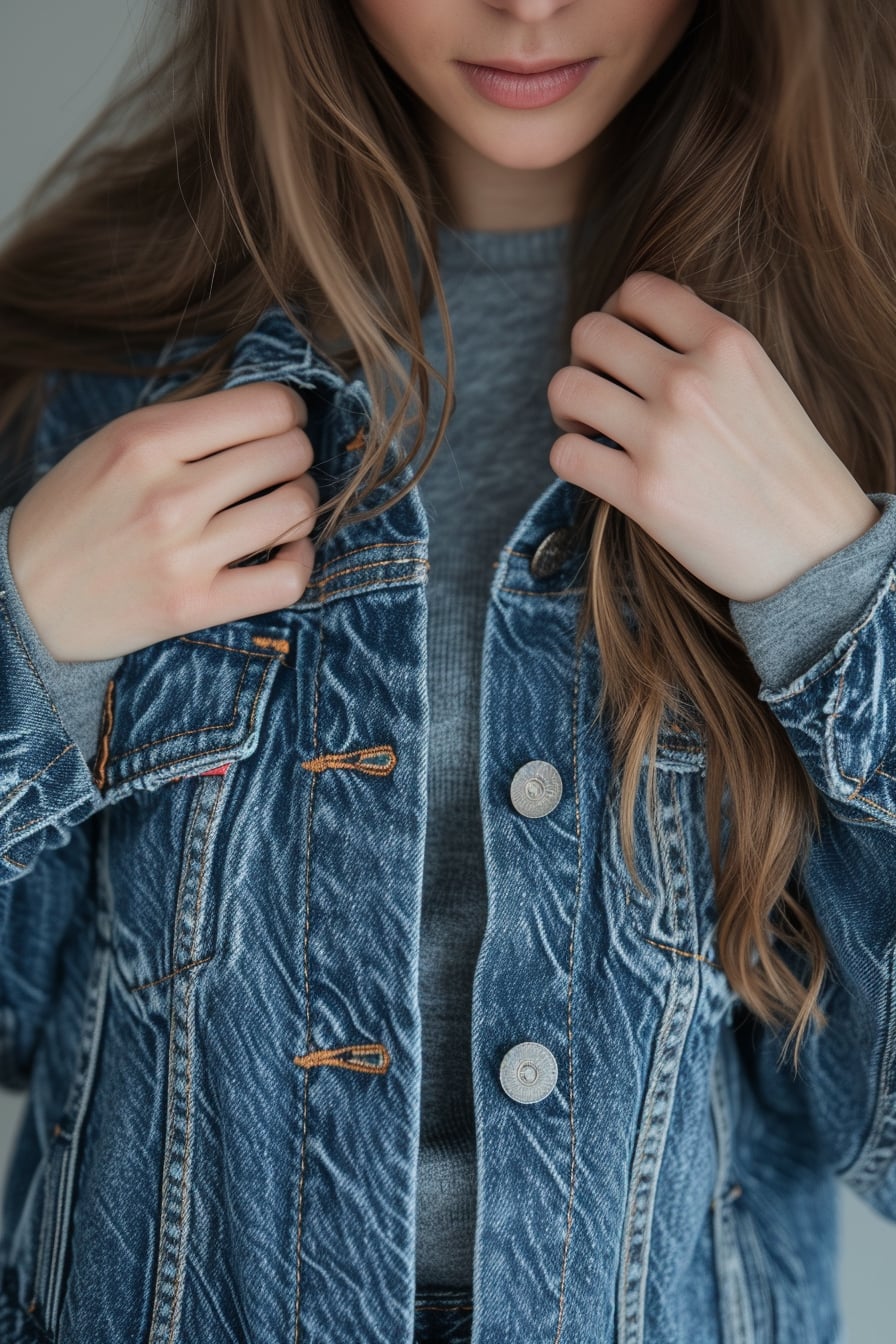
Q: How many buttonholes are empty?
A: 2